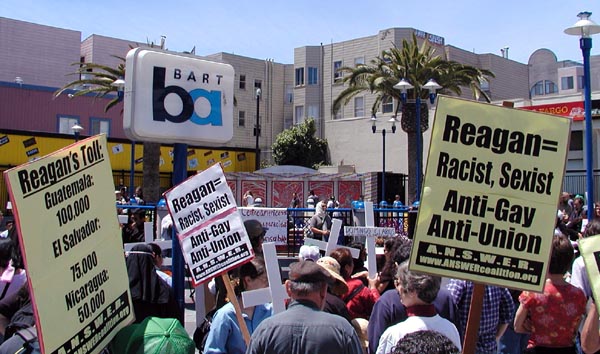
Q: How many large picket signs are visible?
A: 3